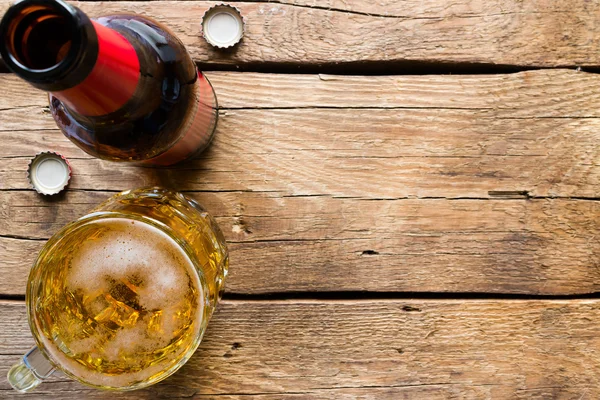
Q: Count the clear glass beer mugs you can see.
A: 1